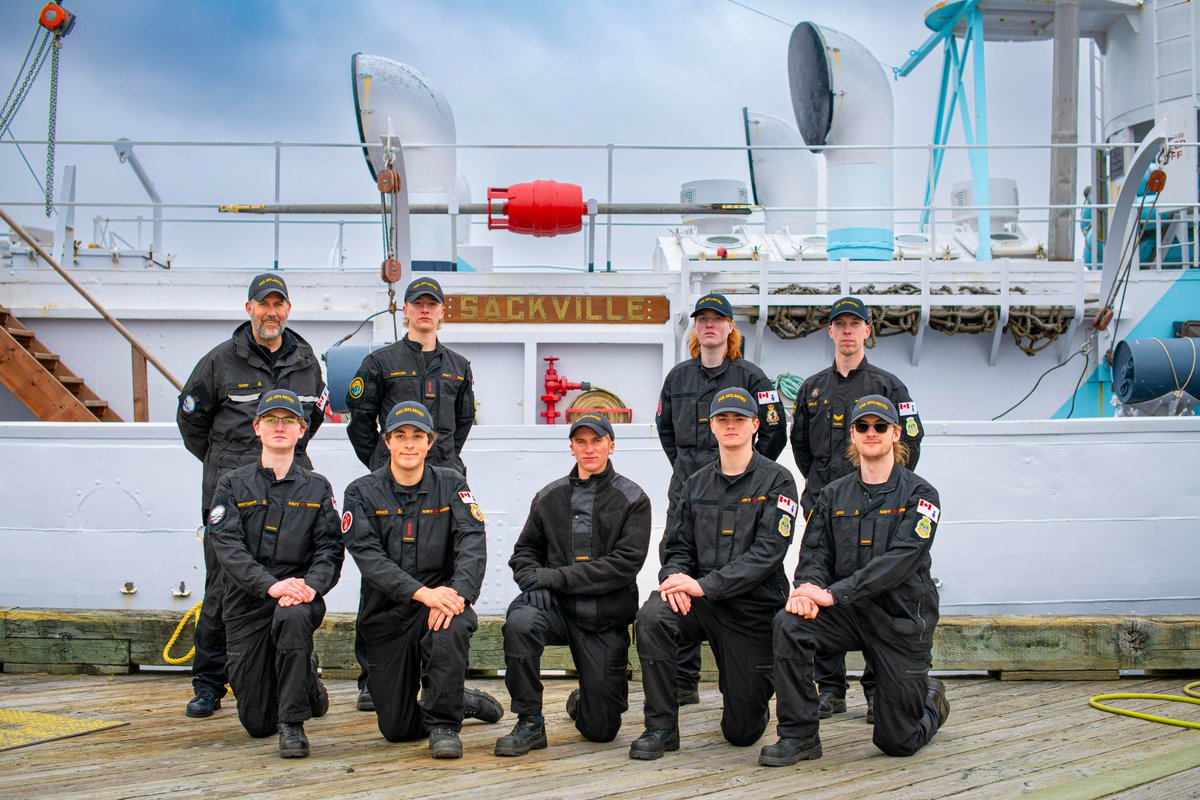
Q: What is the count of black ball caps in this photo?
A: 9